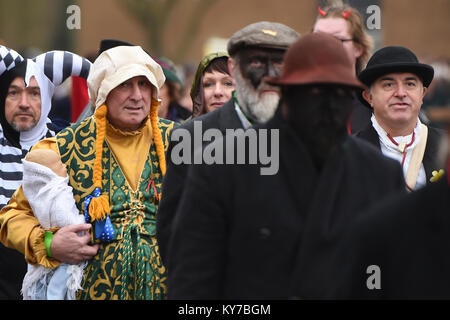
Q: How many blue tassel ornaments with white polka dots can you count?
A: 1